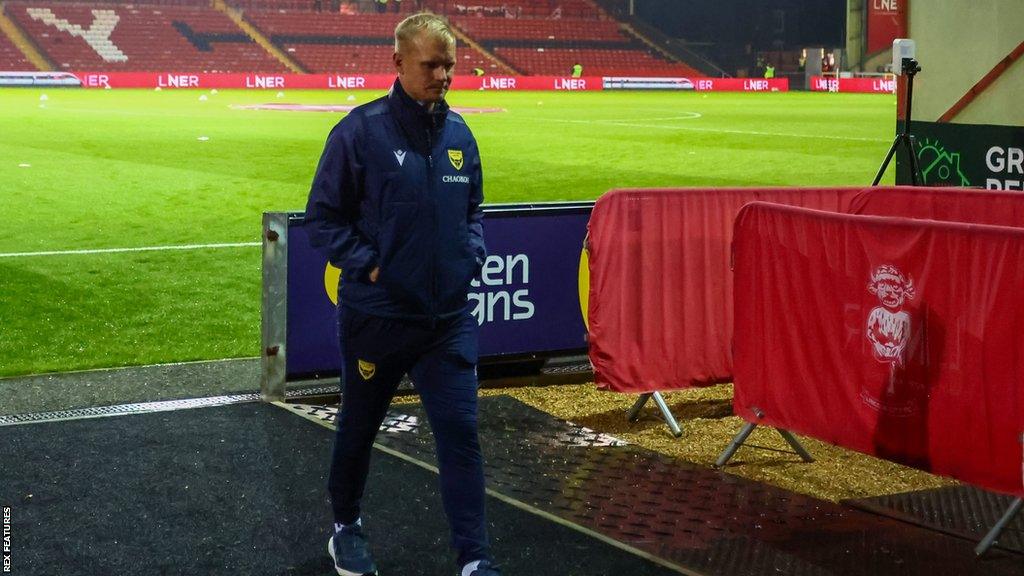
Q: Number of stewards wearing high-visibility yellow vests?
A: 3